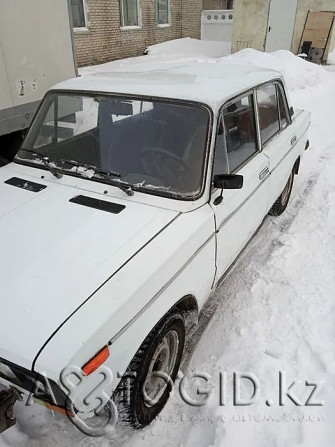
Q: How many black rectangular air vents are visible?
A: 2